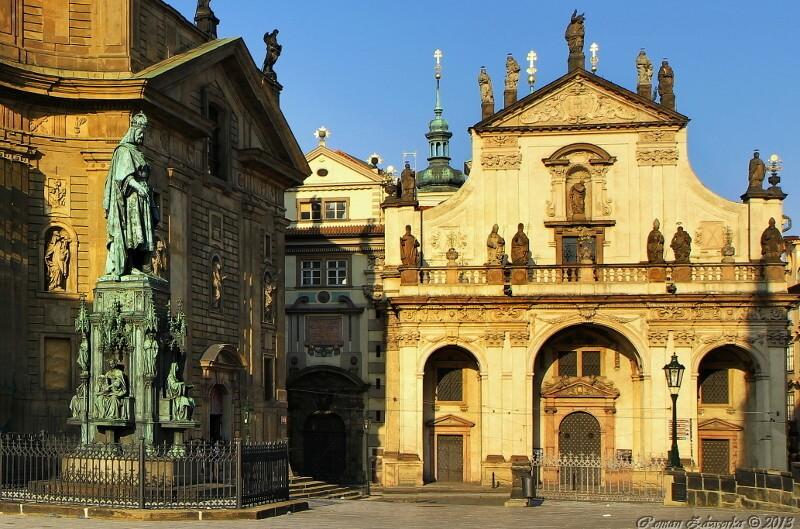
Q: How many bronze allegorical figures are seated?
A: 3